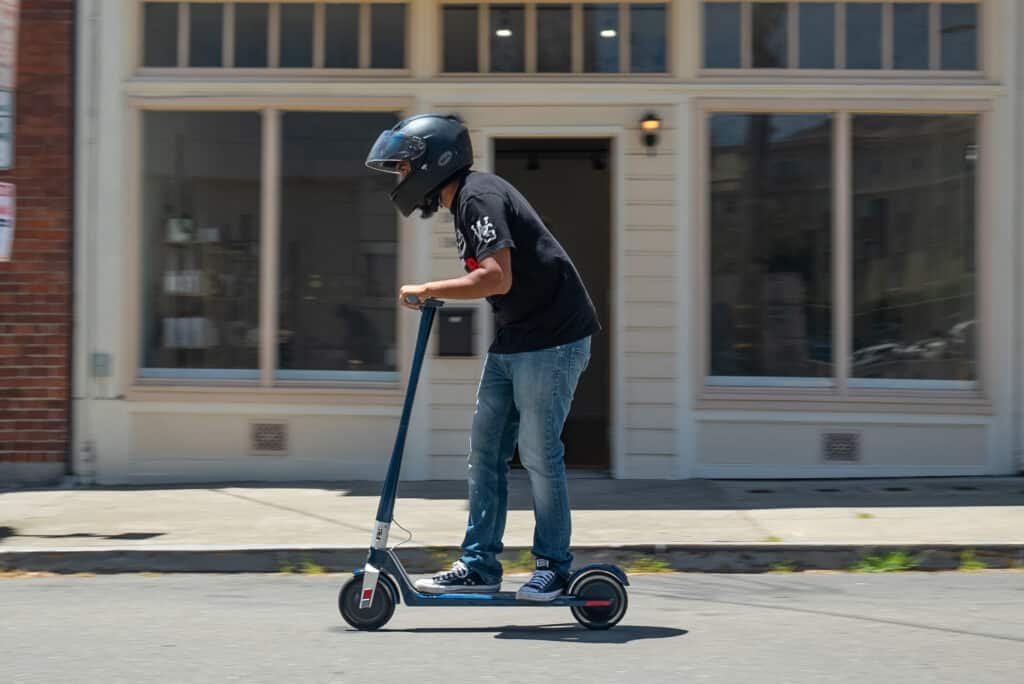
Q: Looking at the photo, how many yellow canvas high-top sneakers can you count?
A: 0